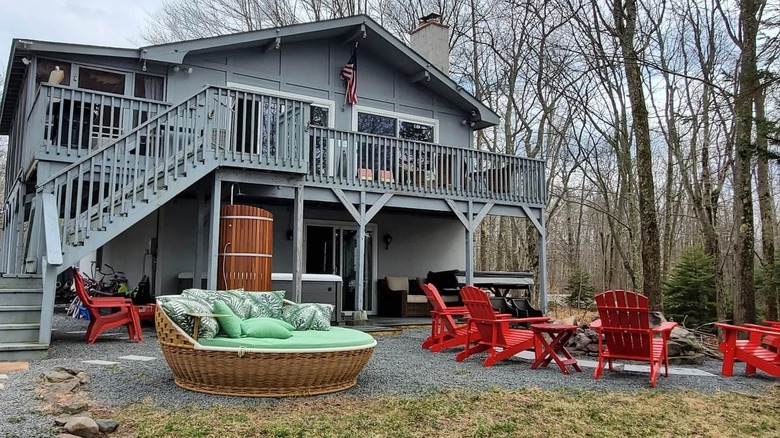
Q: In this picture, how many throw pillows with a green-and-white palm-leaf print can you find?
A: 4